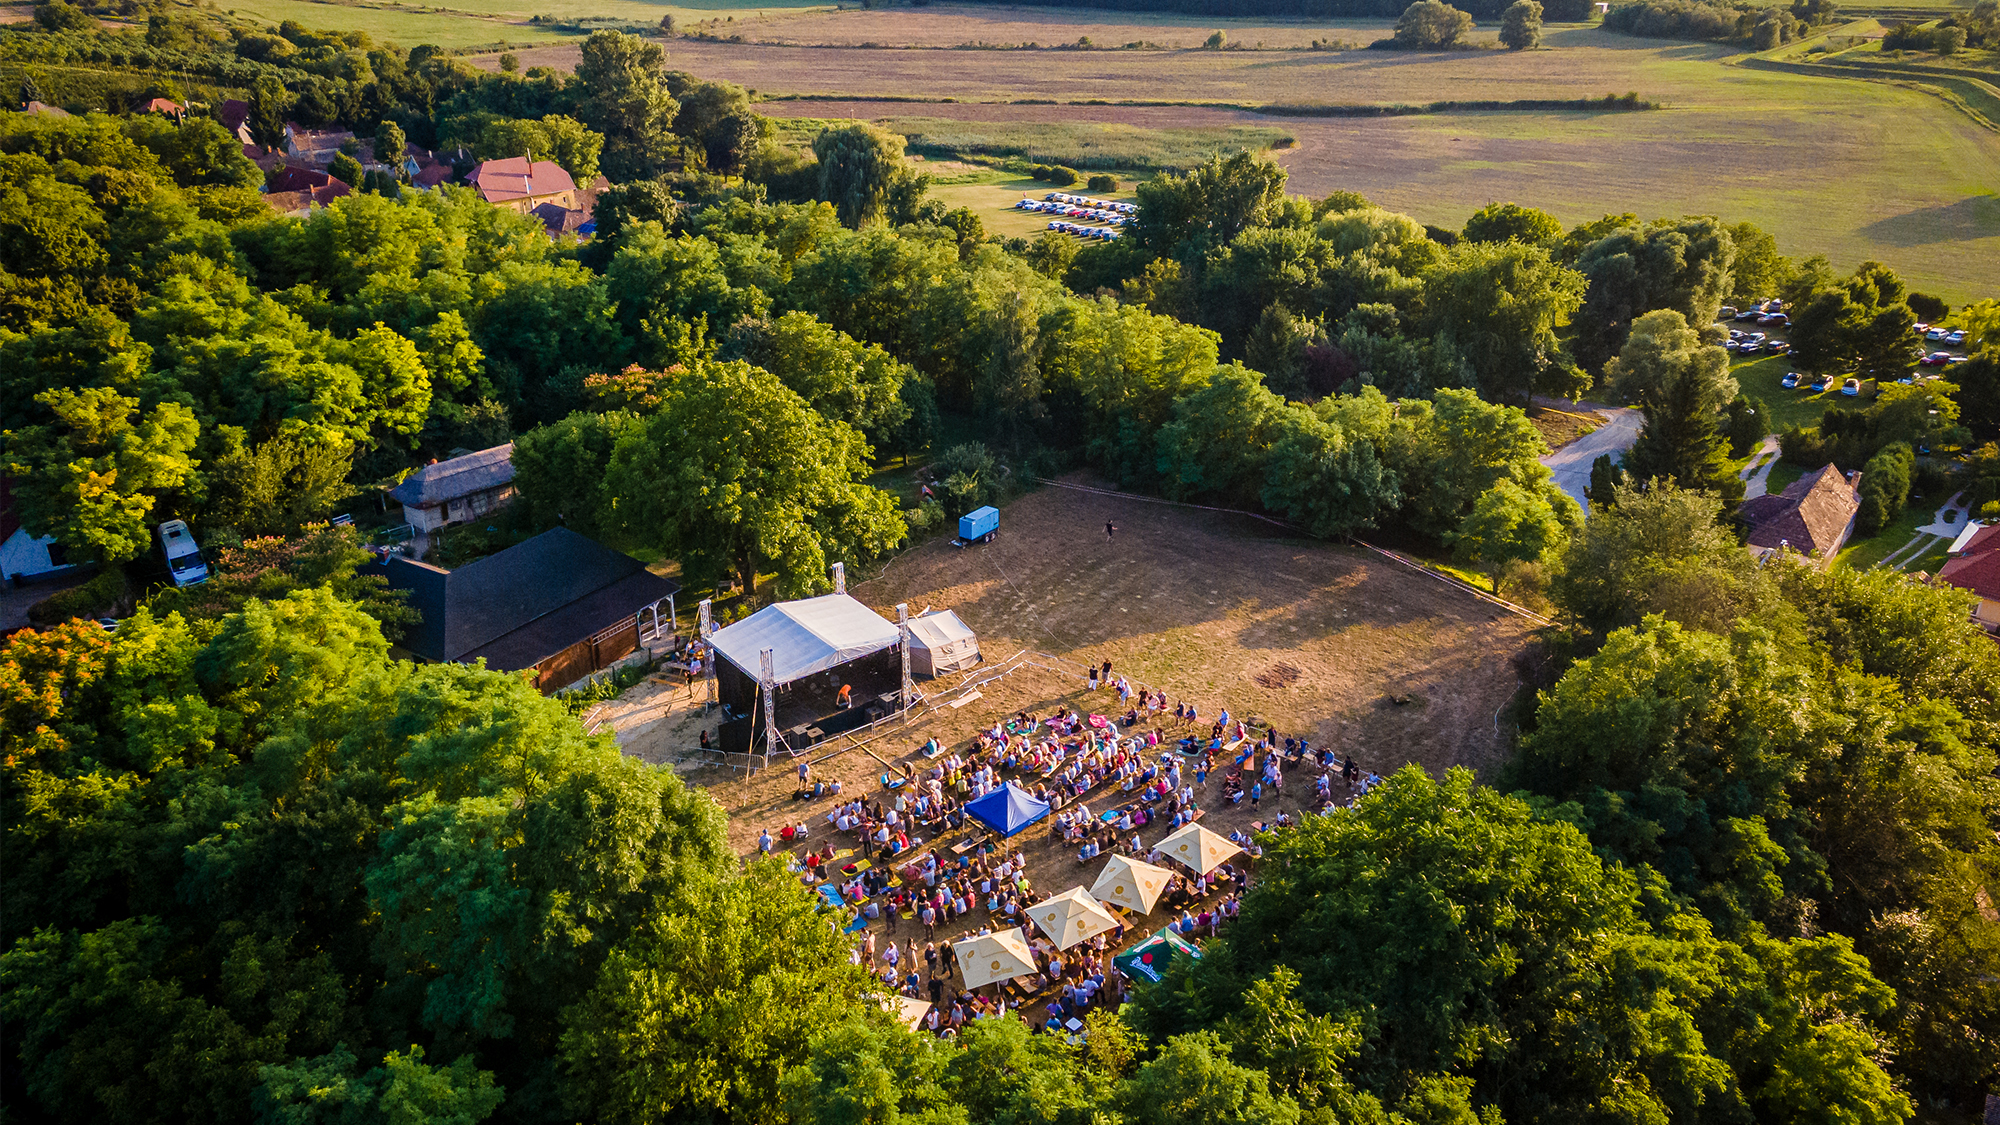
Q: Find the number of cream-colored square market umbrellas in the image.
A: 5